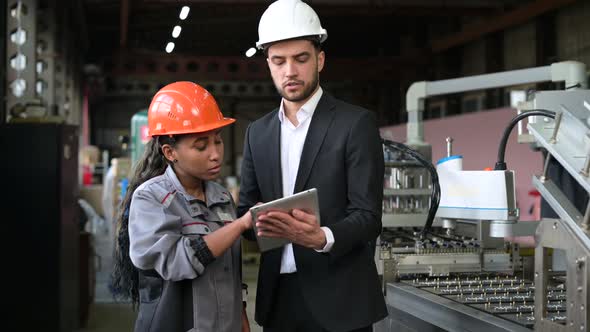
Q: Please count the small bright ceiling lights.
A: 4